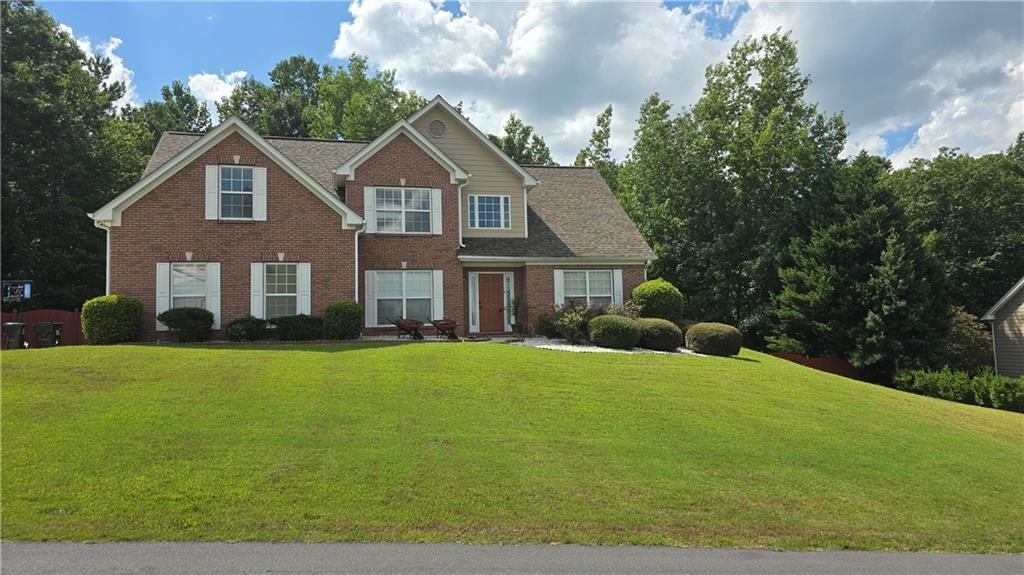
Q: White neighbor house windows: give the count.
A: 0